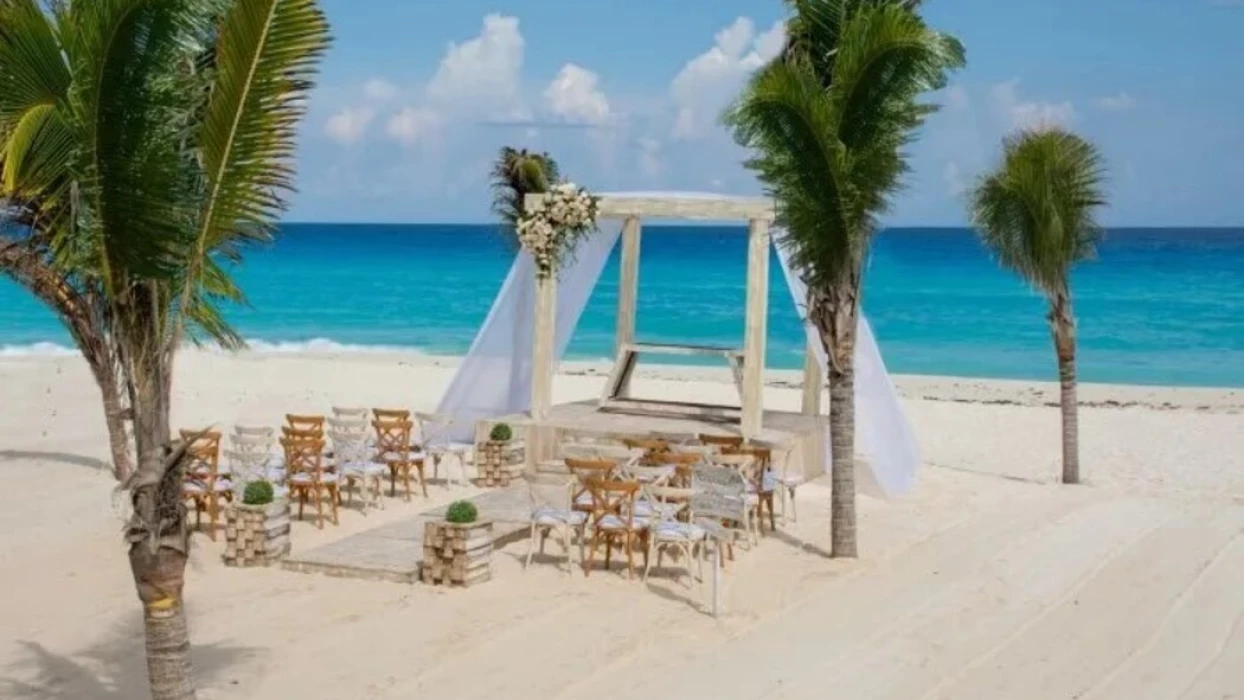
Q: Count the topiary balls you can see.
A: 3